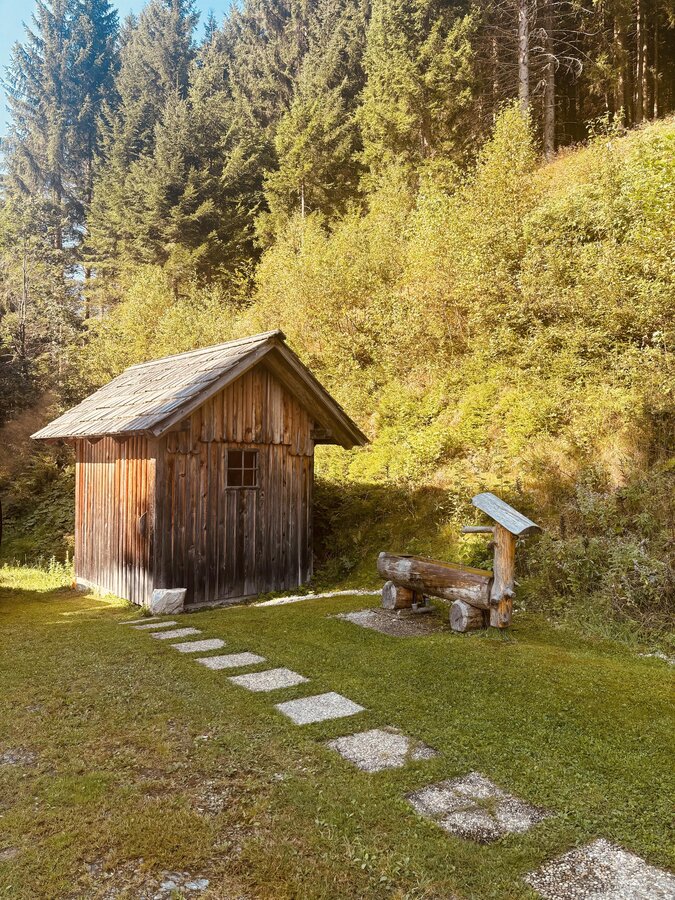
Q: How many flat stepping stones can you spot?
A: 10